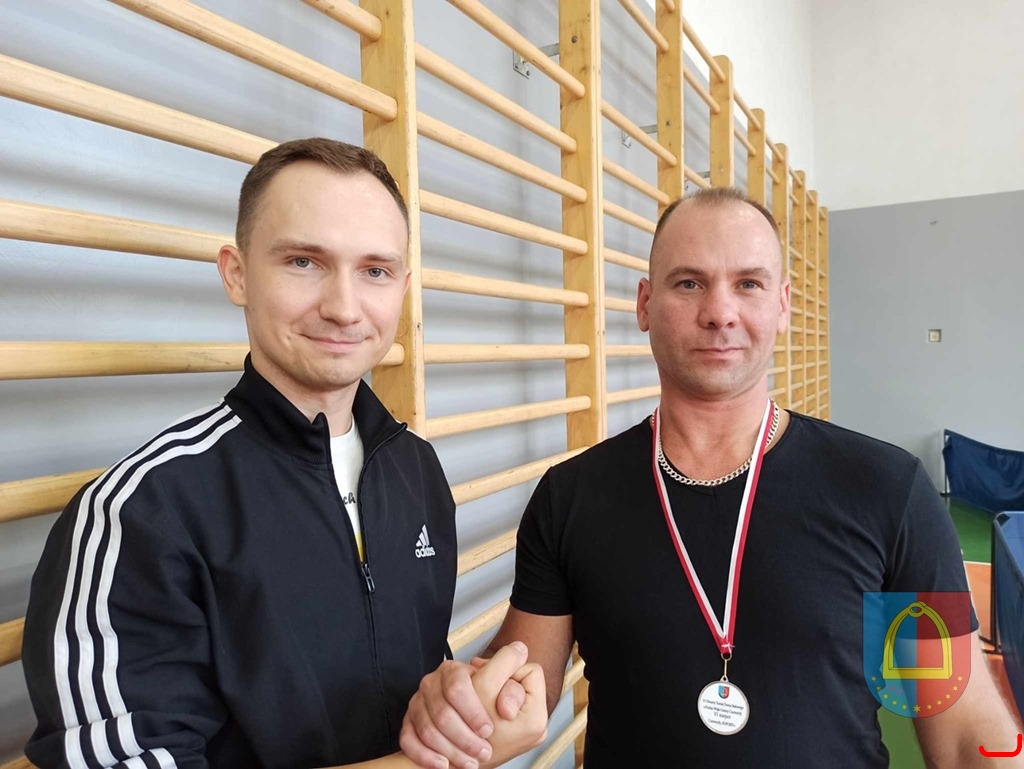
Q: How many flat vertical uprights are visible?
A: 9